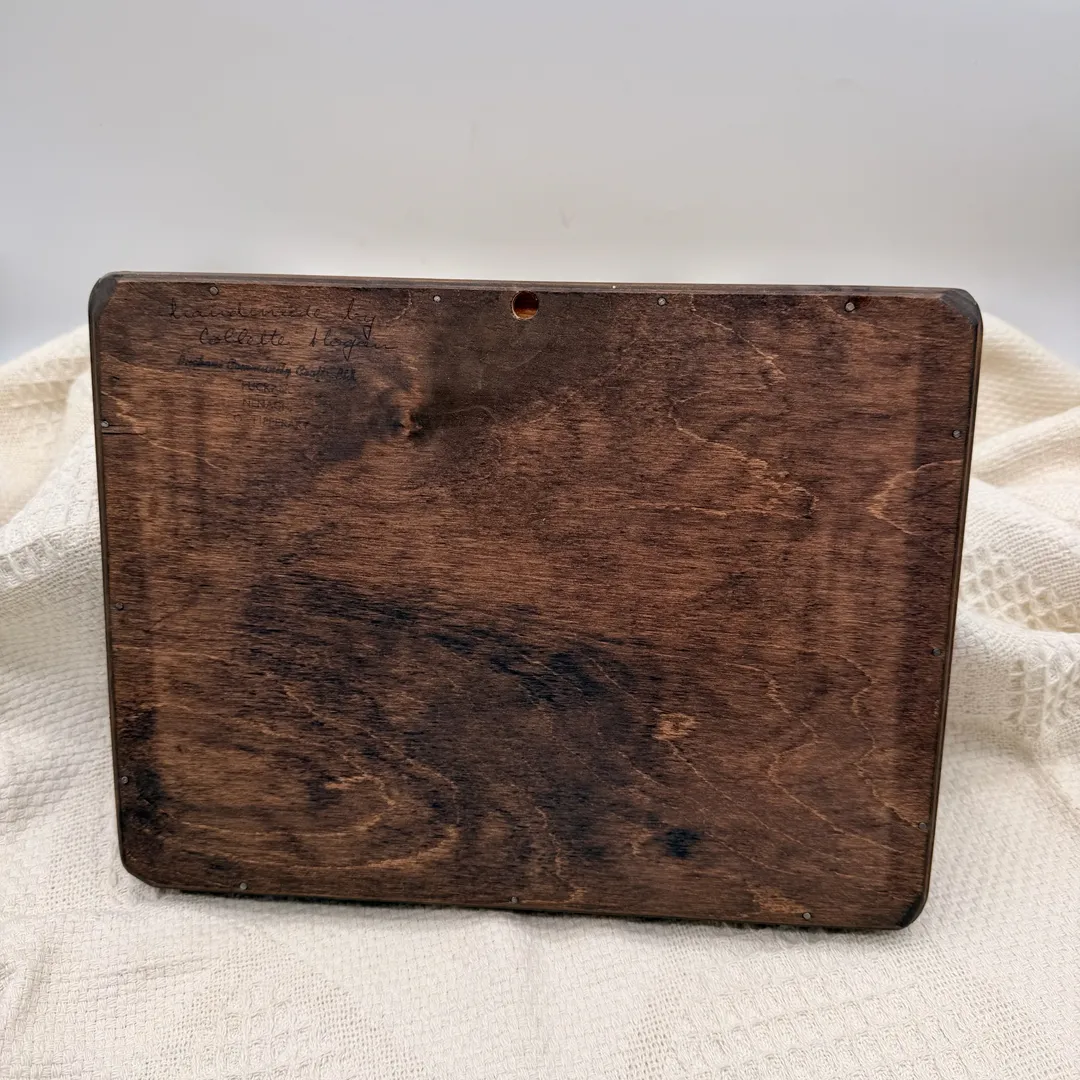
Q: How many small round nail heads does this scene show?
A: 13